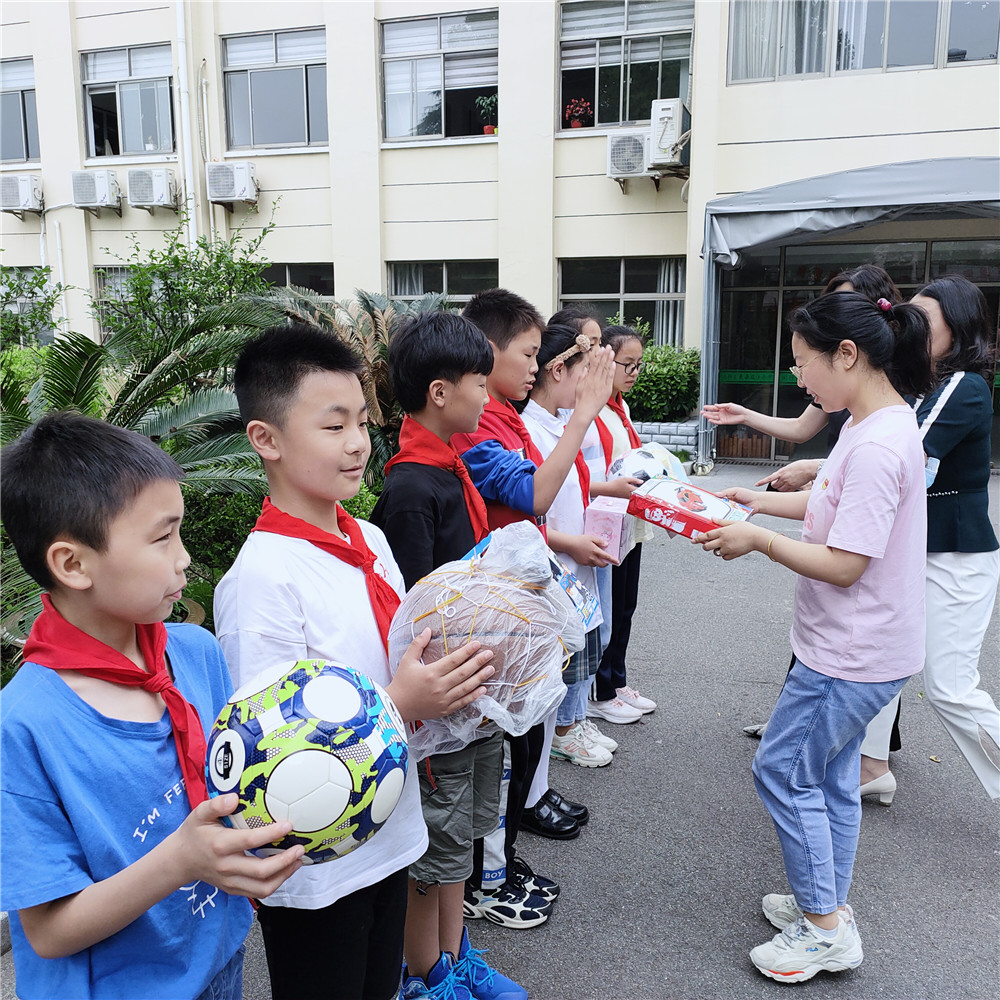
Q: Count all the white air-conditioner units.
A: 6